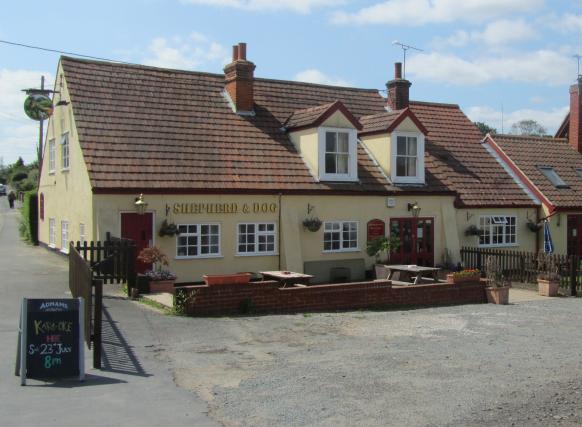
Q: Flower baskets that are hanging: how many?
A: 4